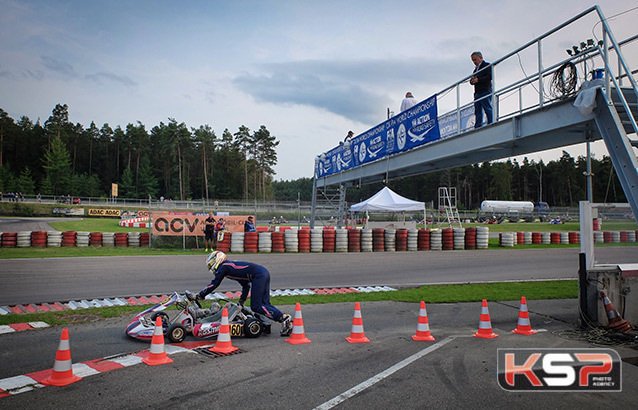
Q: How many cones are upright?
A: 8